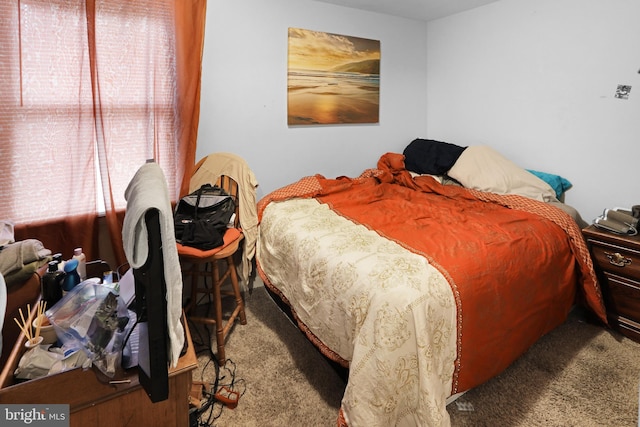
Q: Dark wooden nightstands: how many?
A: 1